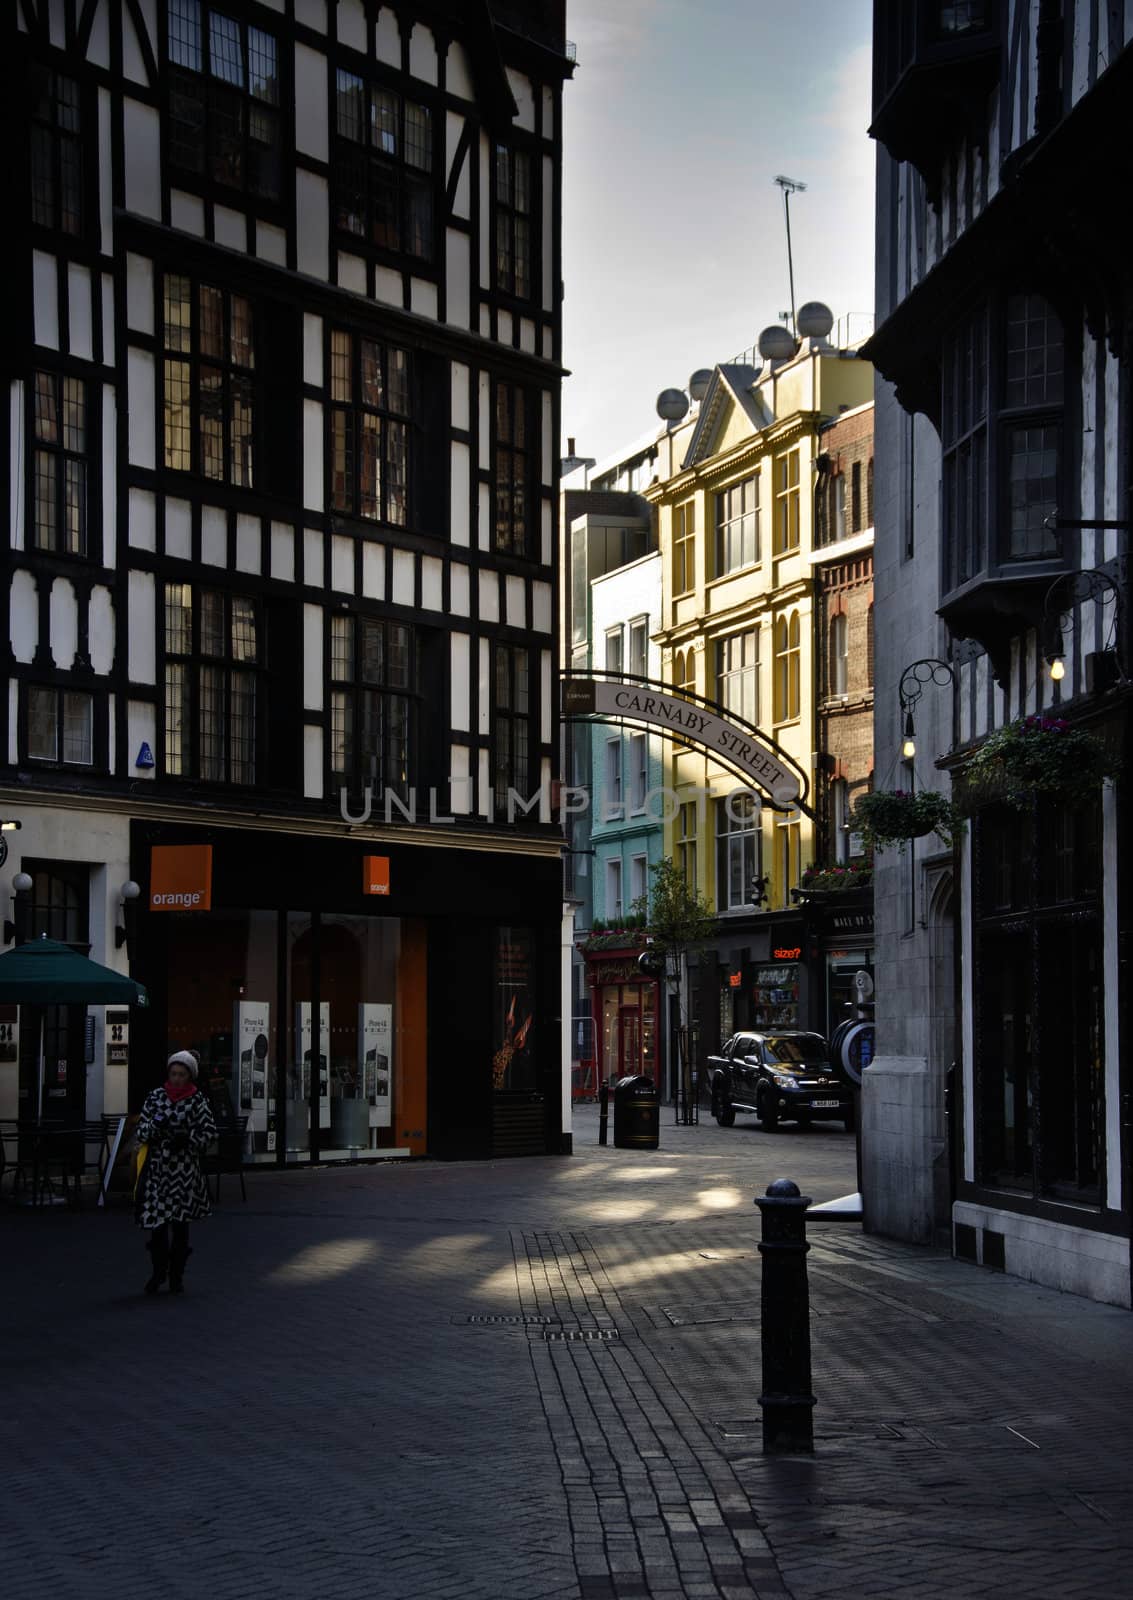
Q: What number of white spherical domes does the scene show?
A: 4